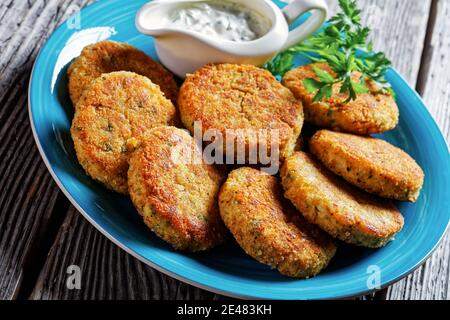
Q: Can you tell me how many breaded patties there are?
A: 8